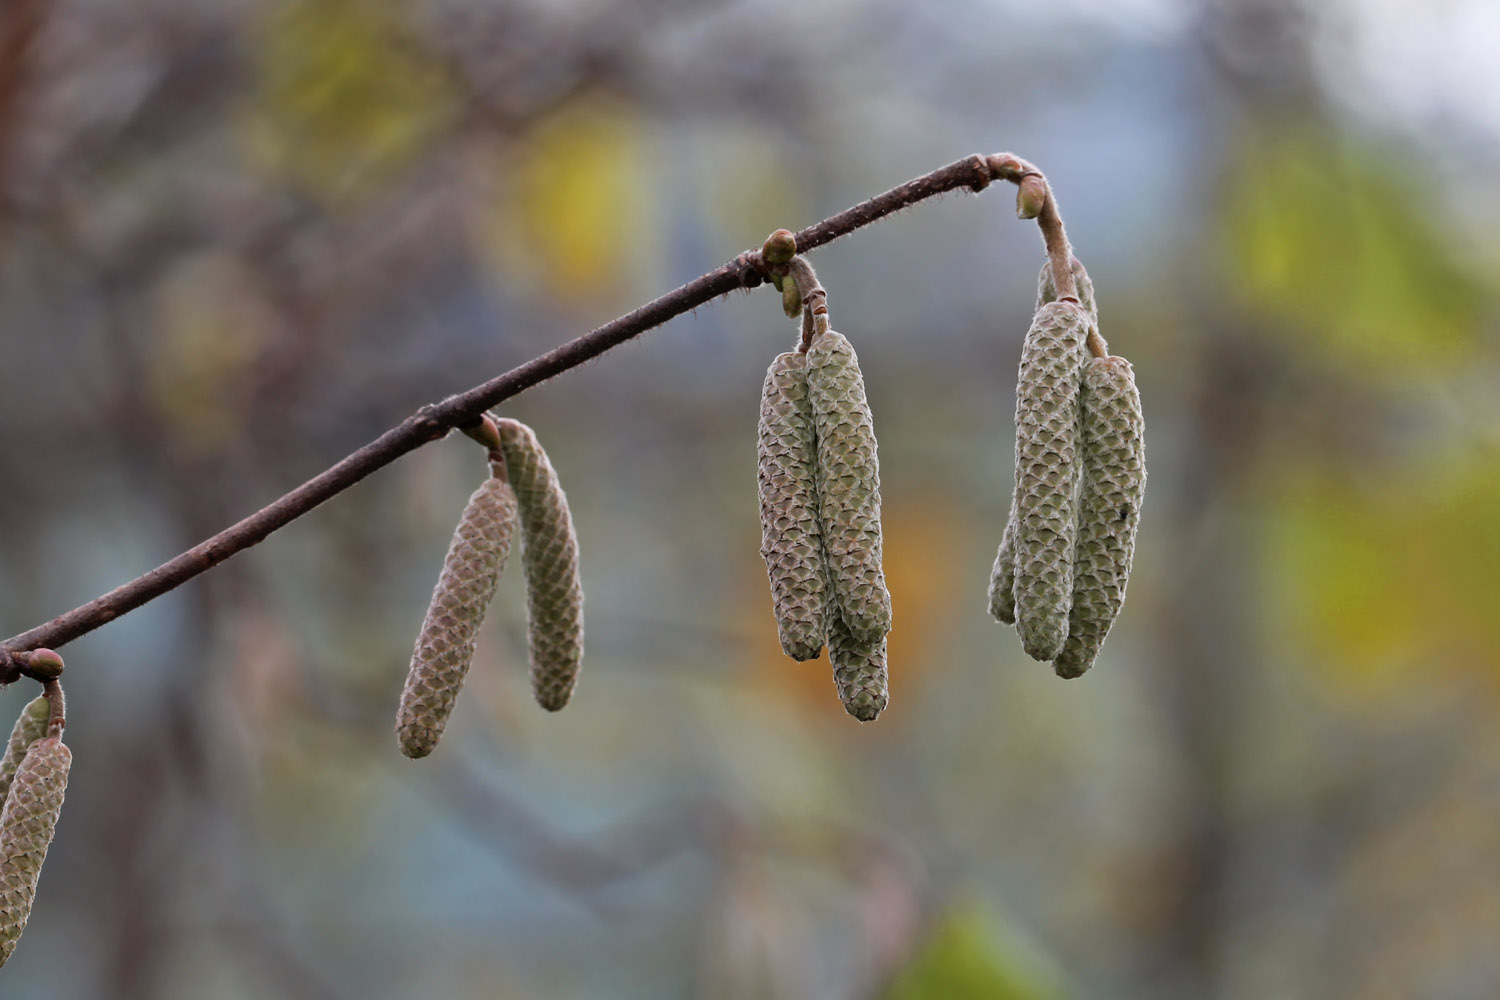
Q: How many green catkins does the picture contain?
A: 10